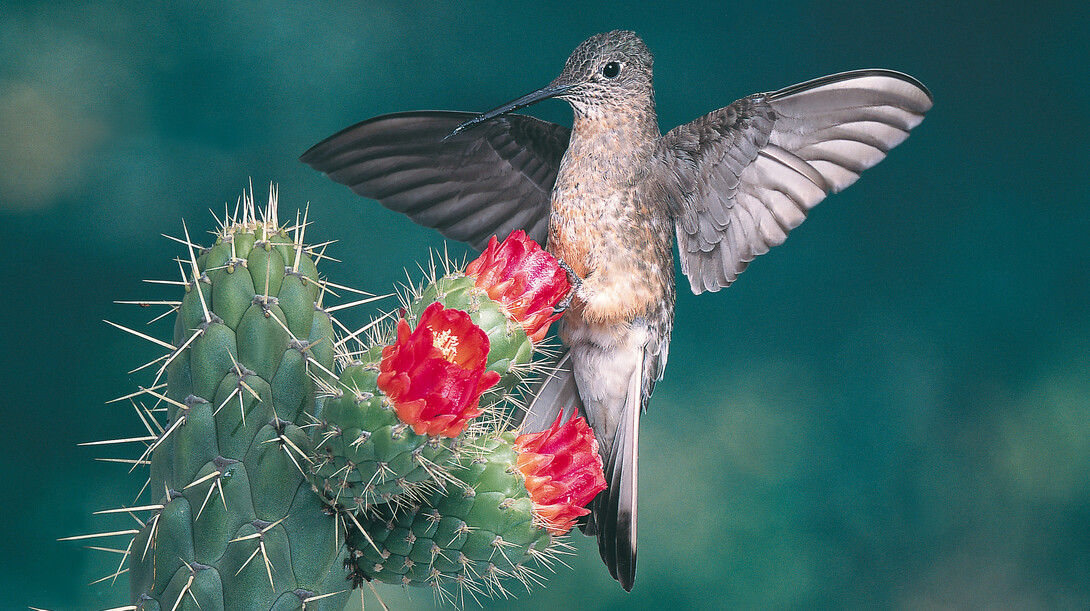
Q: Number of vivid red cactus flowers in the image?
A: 3